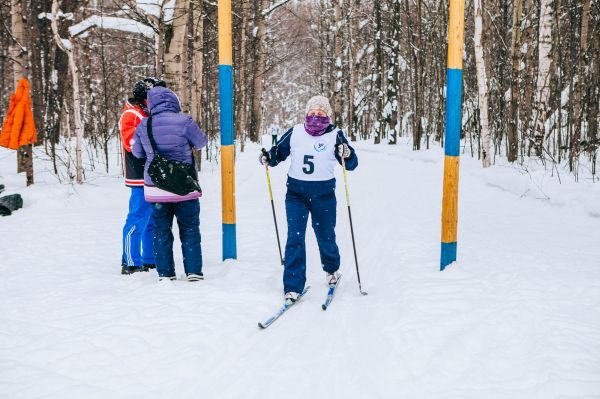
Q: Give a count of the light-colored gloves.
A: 2